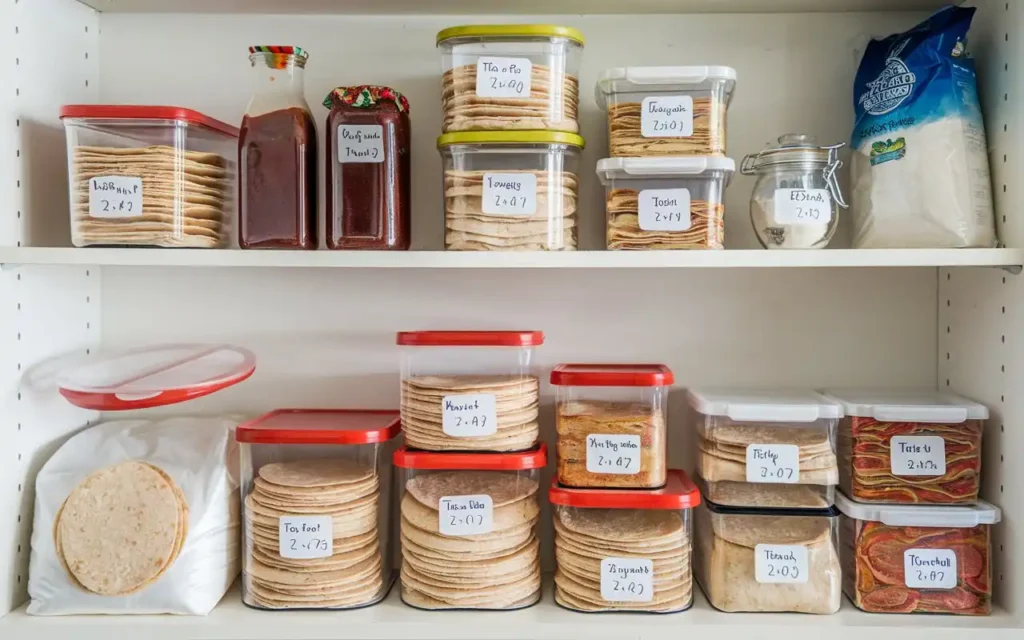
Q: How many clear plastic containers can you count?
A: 14